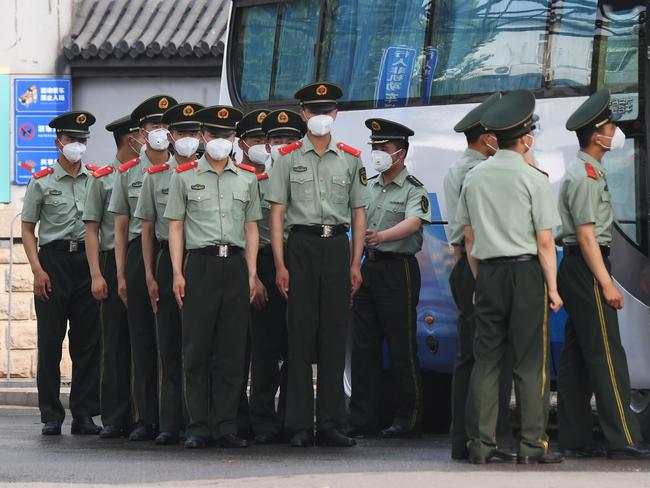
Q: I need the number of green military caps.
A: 12